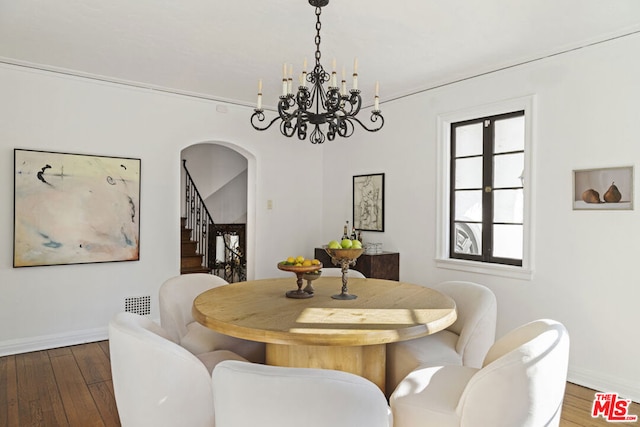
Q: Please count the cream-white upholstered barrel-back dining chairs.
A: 6